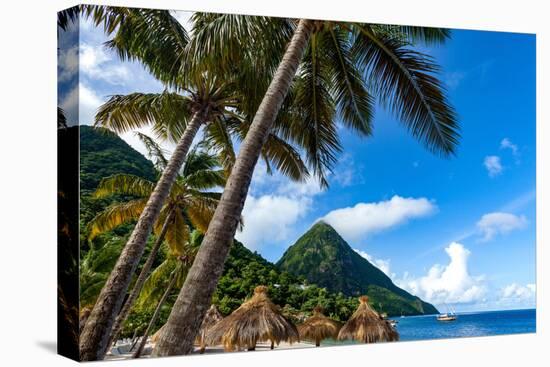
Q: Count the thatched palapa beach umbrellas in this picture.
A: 4